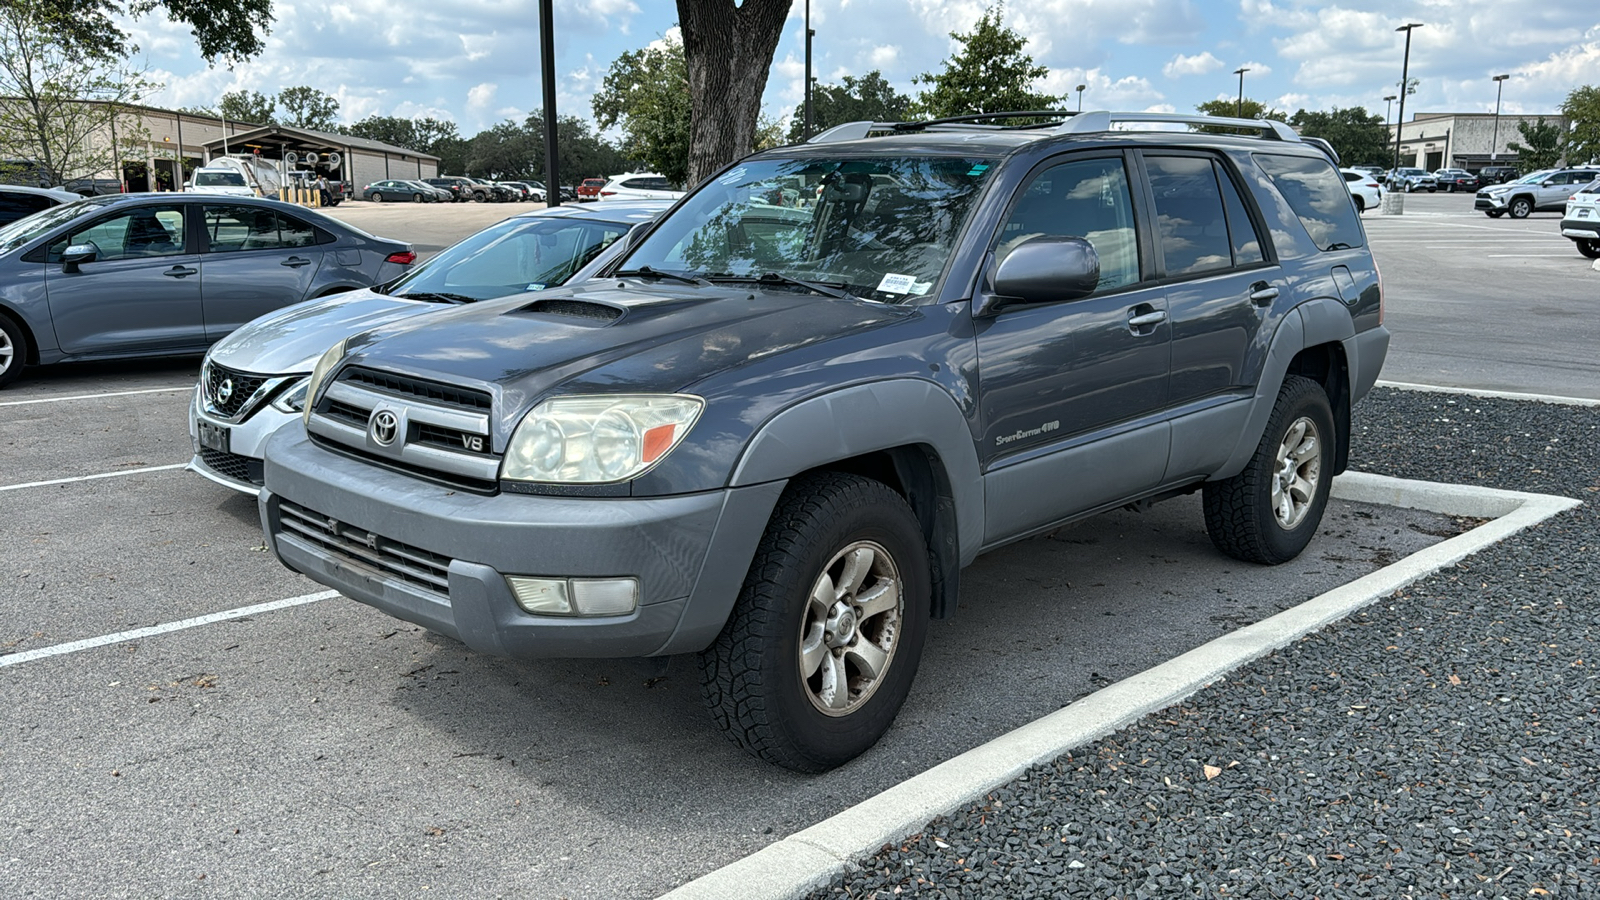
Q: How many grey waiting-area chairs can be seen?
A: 0